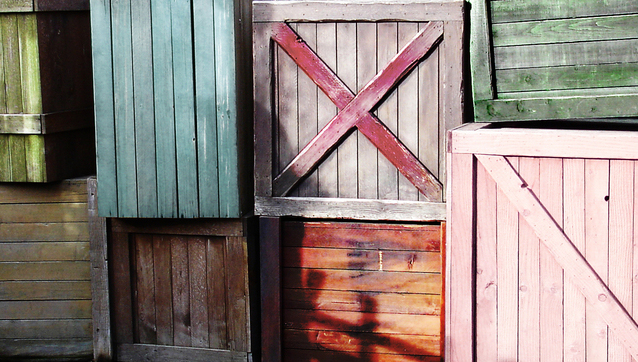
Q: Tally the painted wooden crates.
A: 8